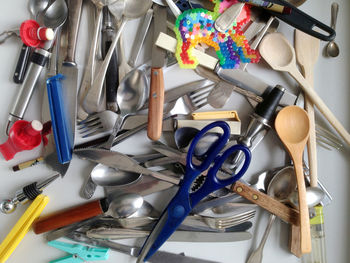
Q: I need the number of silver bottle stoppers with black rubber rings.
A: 1